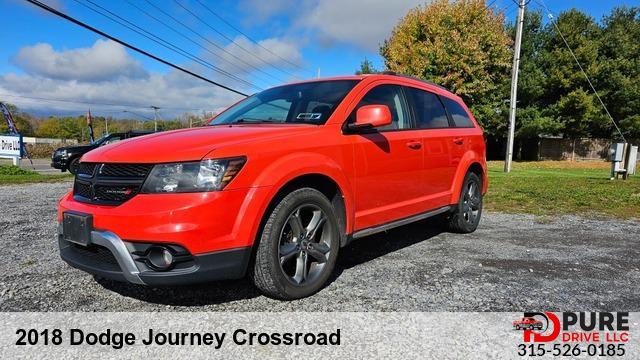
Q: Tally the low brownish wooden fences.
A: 1